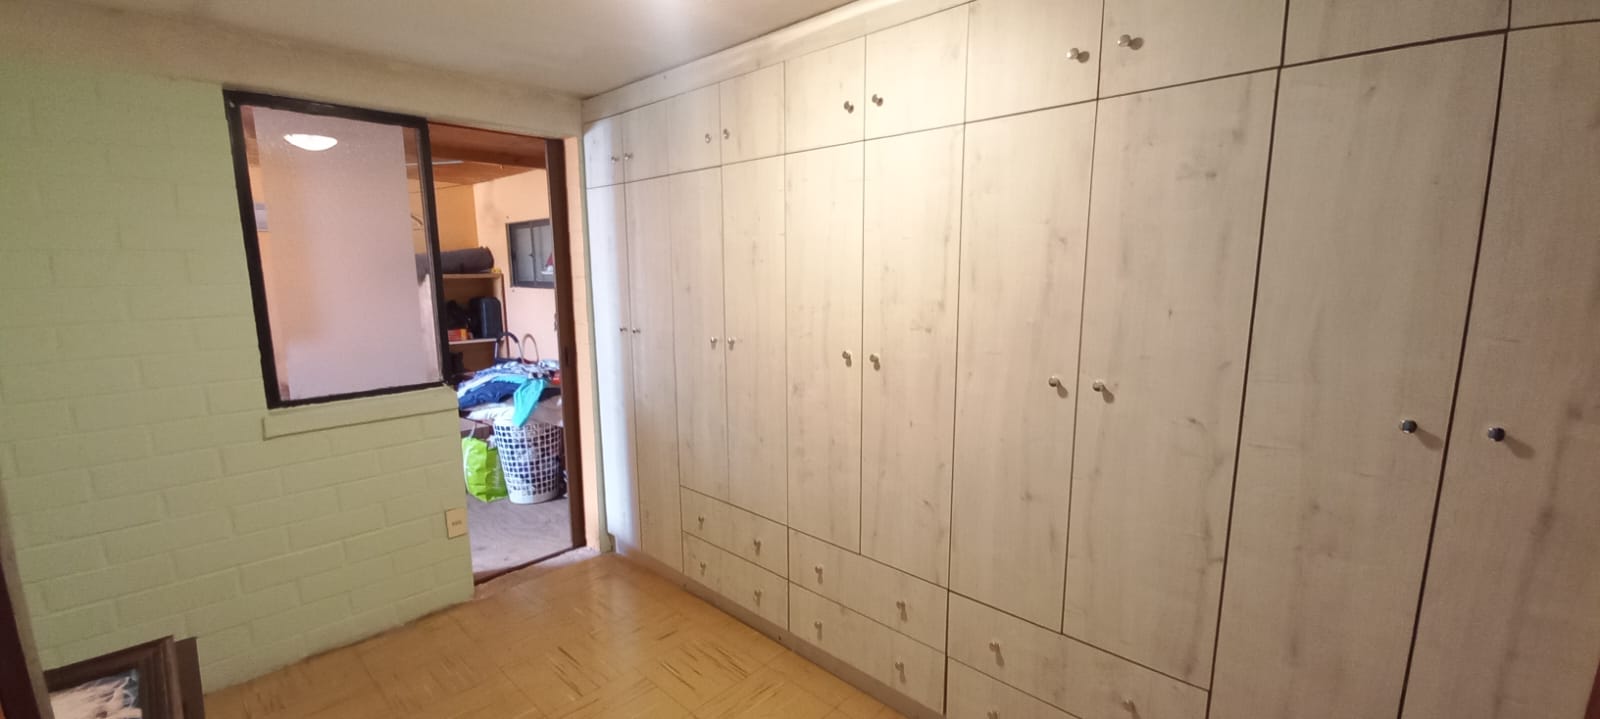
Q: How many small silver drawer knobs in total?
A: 11